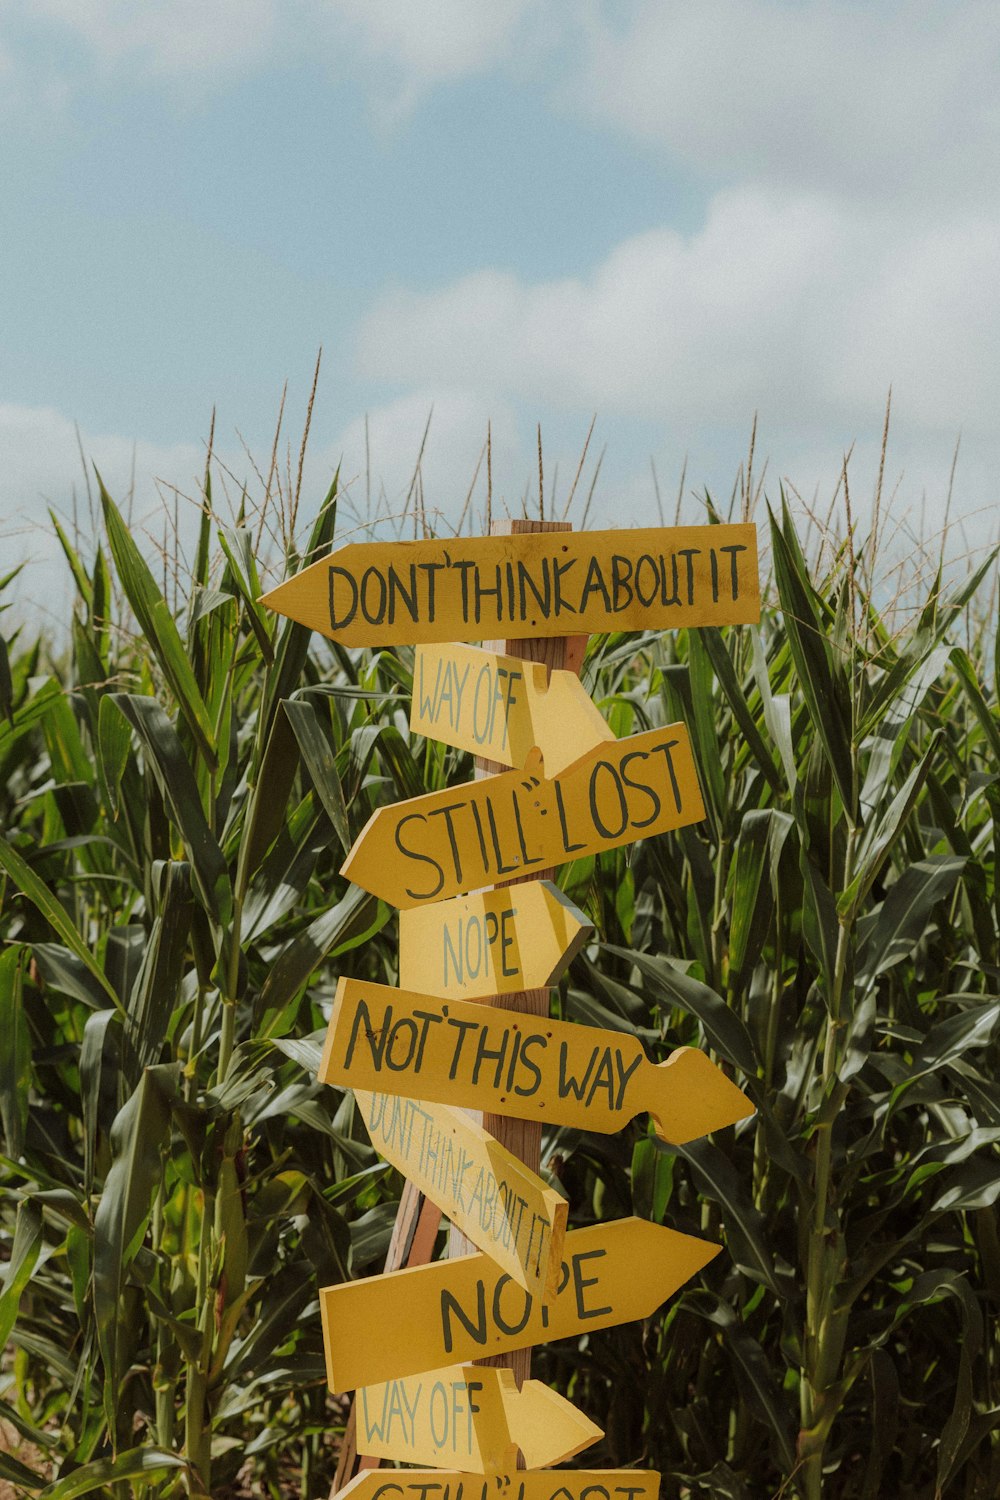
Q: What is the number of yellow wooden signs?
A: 9